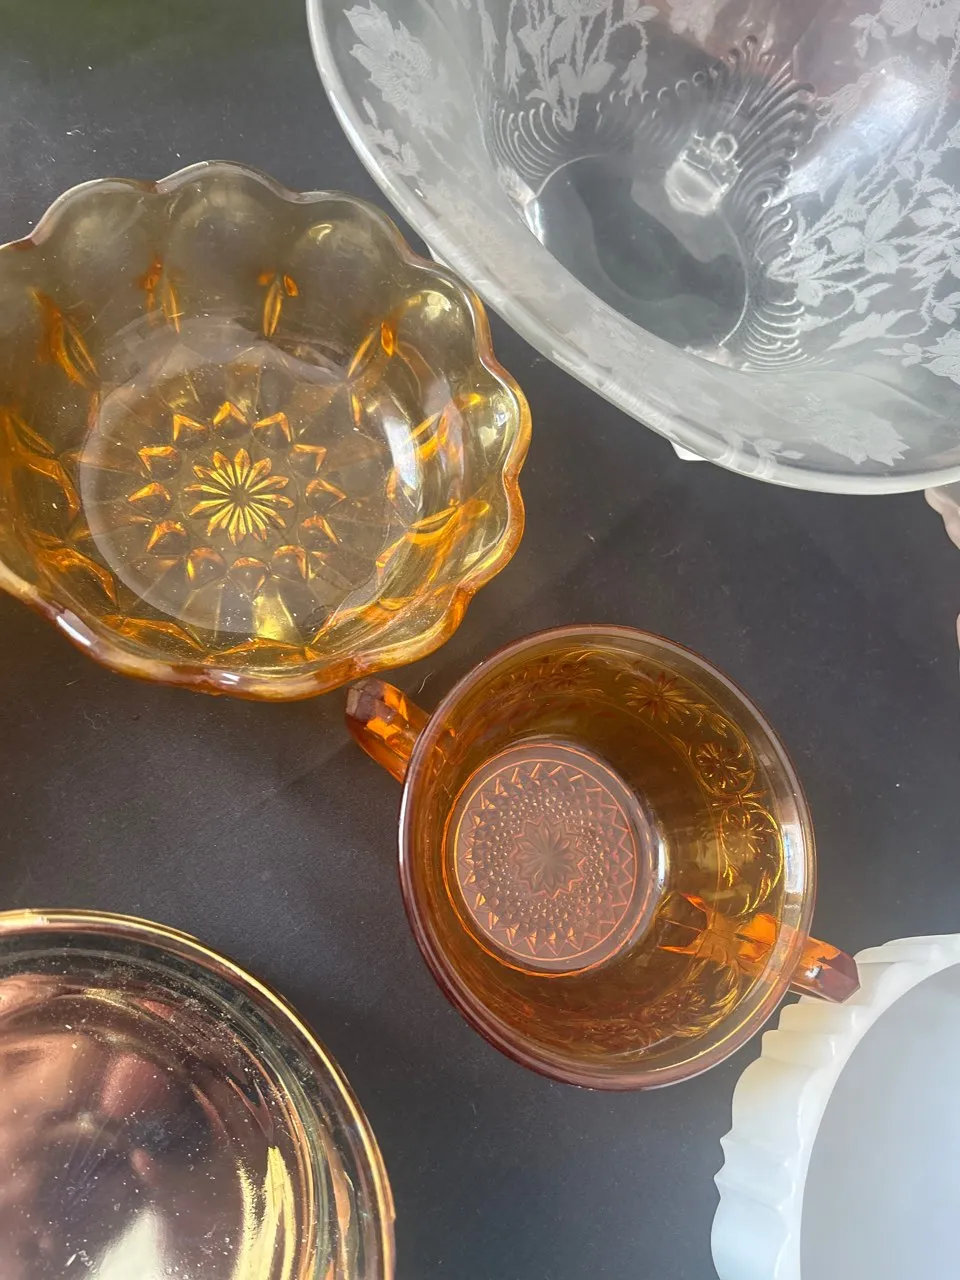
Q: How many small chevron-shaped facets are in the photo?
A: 12